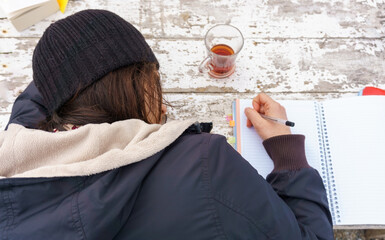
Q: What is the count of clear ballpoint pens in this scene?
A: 1